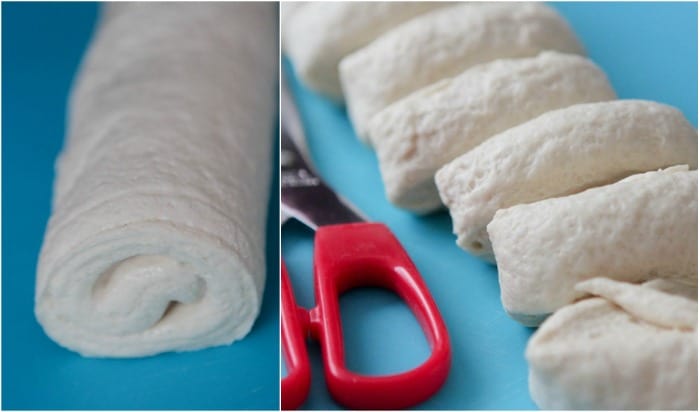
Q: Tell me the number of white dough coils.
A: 7